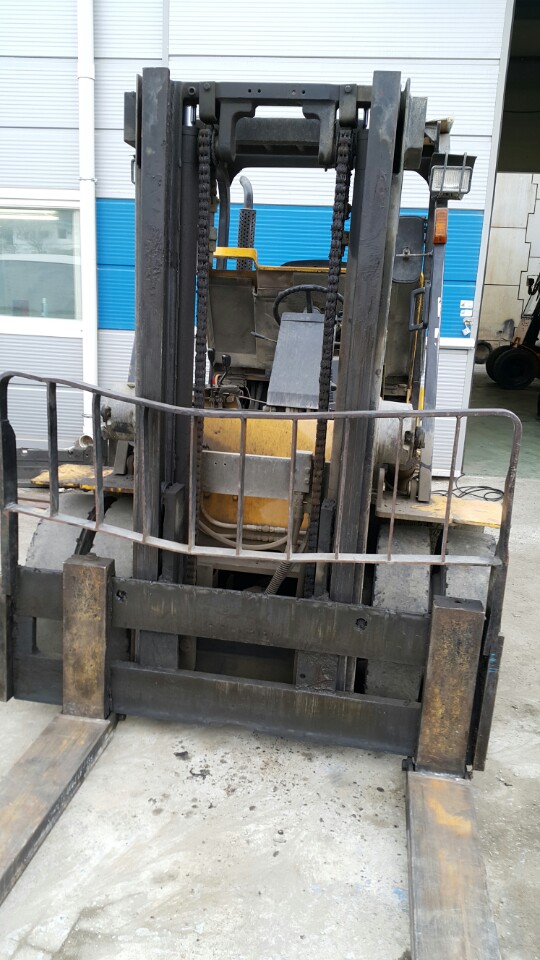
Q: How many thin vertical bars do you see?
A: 9